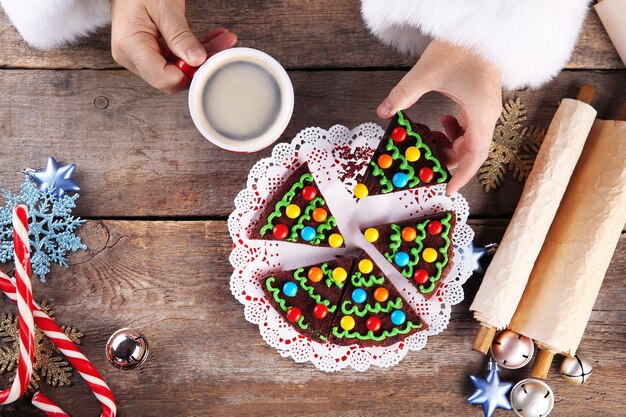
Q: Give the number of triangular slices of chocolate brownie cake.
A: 5